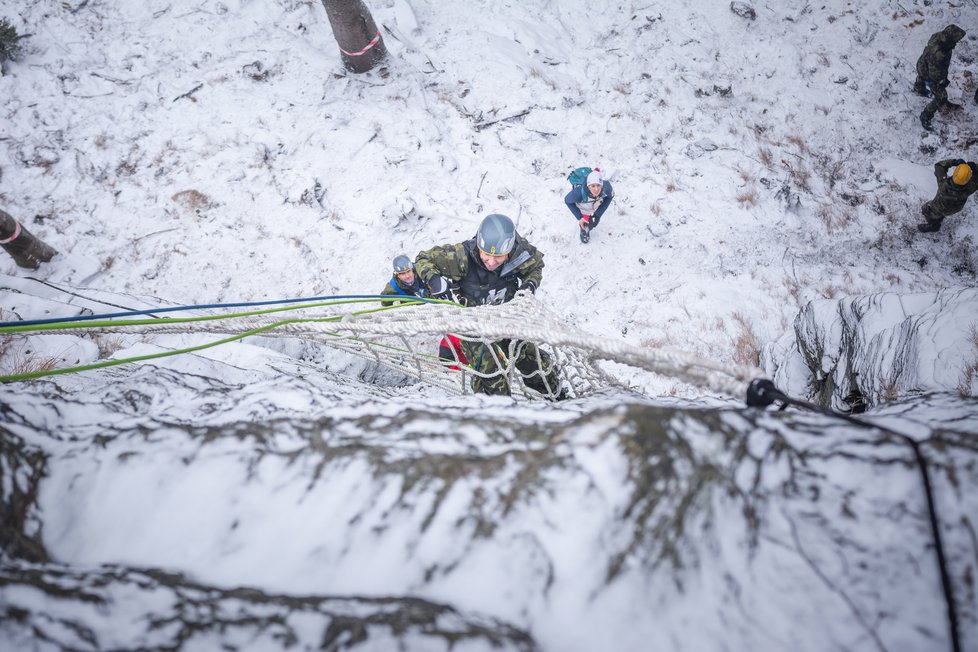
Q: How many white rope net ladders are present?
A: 1